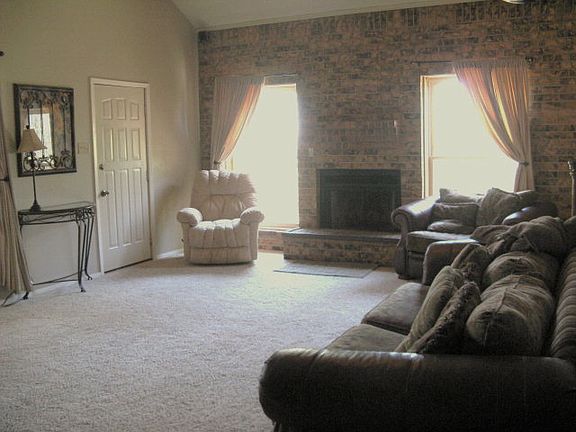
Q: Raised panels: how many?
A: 9